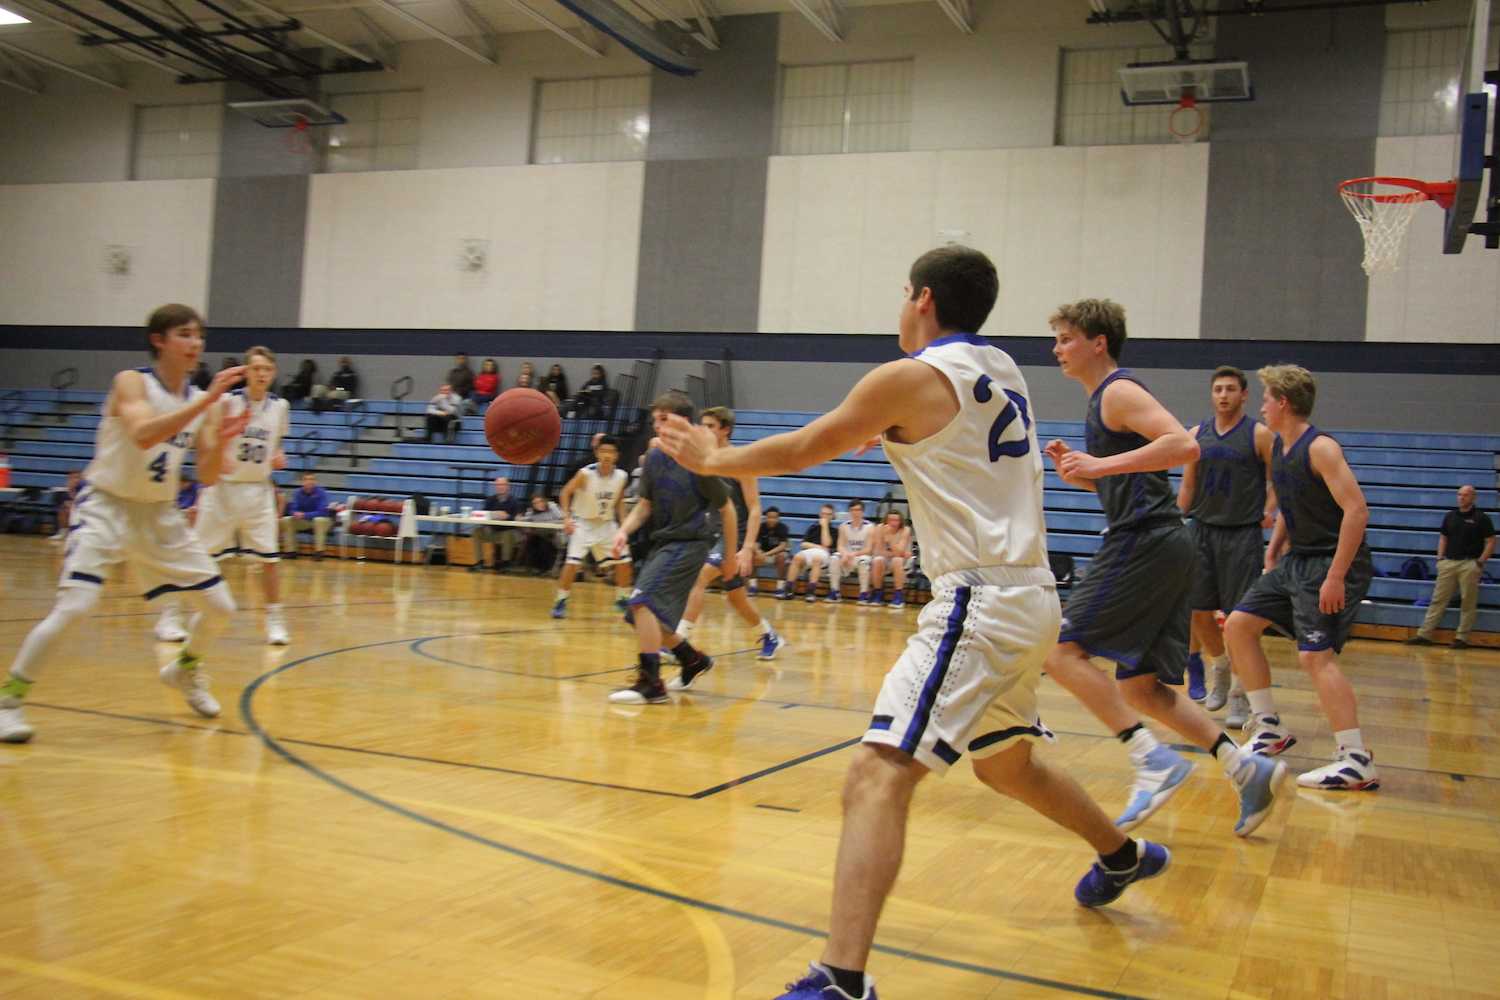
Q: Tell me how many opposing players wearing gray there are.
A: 5